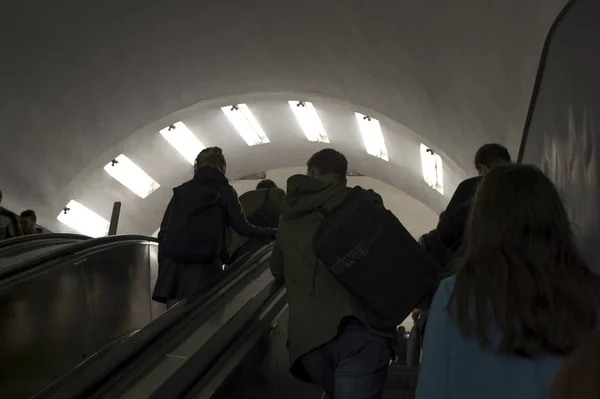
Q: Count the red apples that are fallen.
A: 0